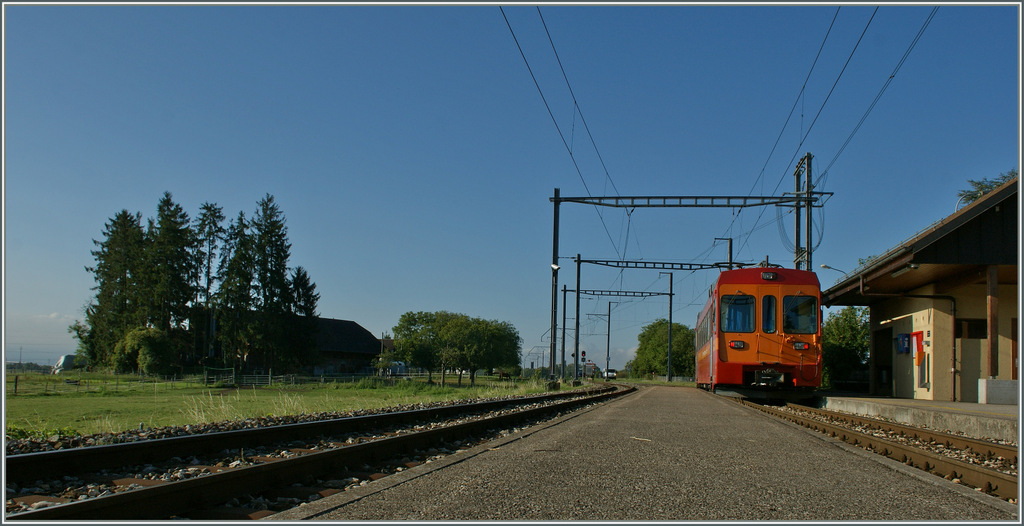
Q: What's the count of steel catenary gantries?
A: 3